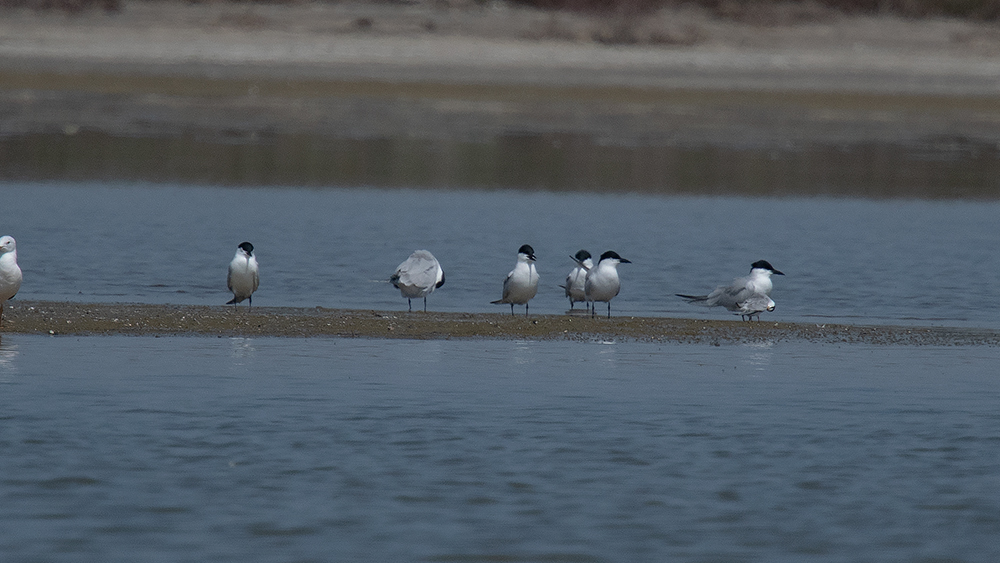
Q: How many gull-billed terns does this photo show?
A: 6